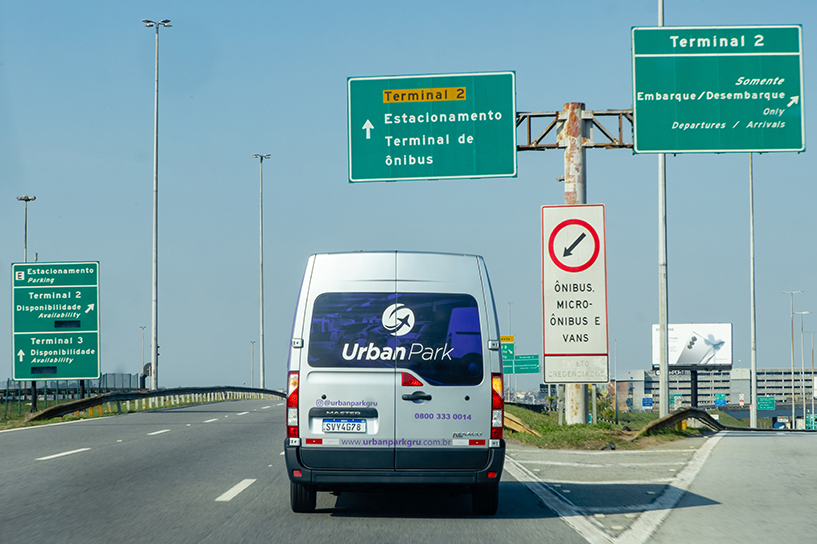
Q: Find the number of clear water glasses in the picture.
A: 0